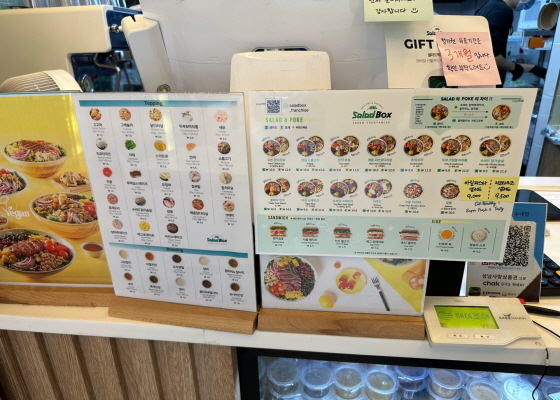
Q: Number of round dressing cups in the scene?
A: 10